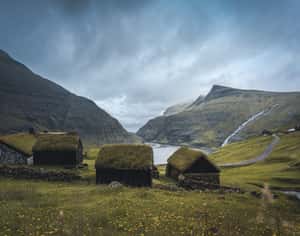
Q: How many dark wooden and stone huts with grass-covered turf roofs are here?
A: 4